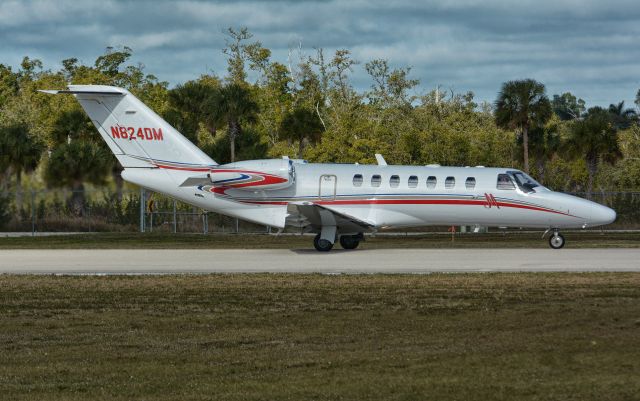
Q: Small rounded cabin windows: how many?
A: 7